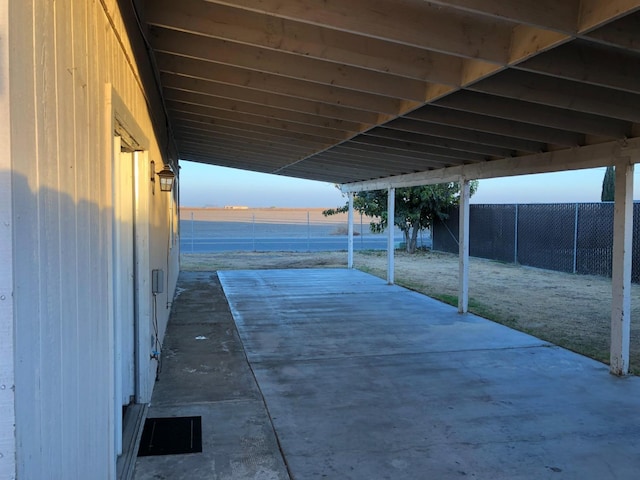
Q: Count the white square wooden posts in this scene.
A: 4